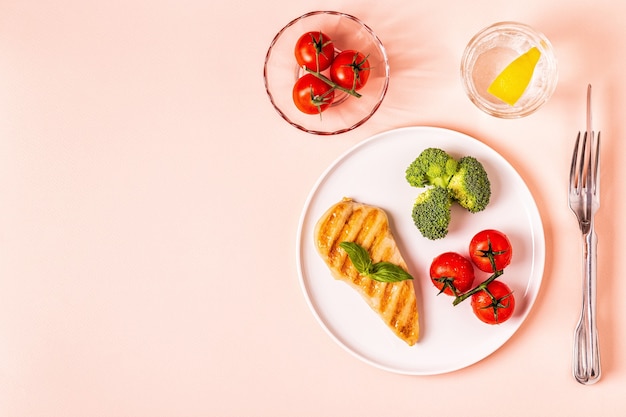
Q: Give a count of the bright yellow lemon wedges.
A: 1